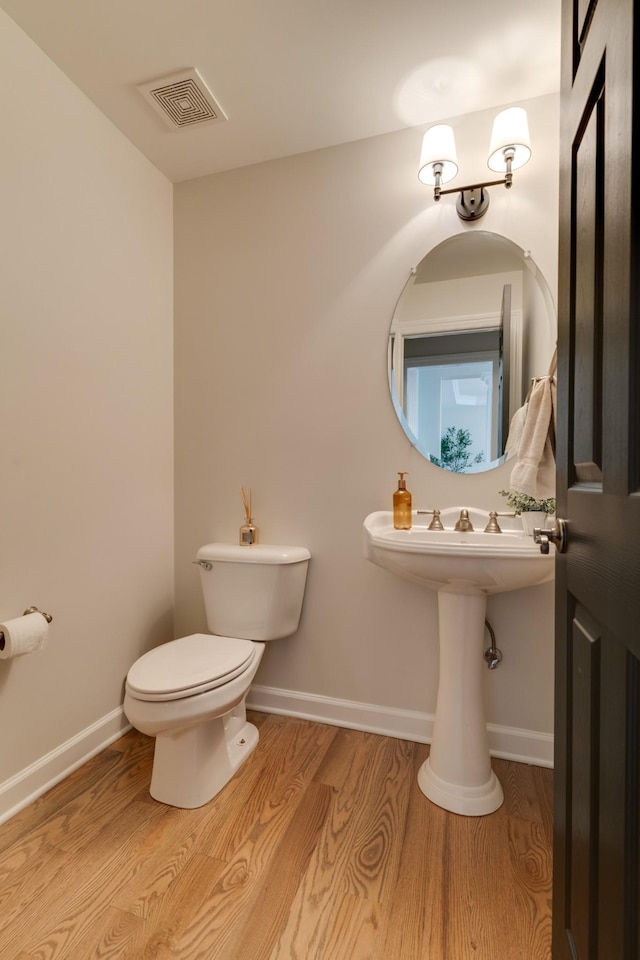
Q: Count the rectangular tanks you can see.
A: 1